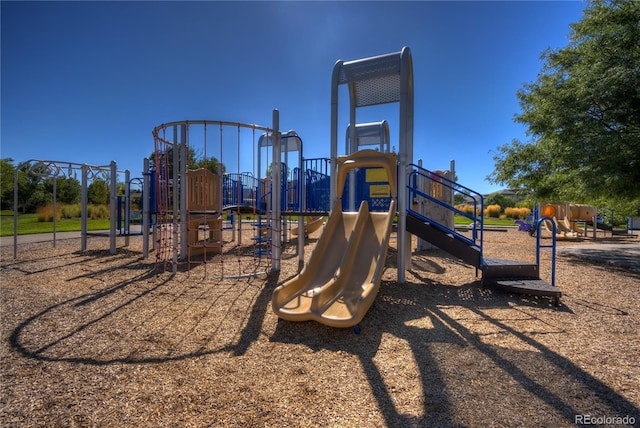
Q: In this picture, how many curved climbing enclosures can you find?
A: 1